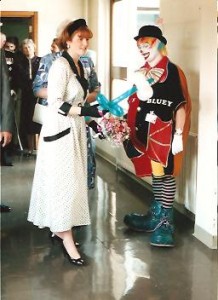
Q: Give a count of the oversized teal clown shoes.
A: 2